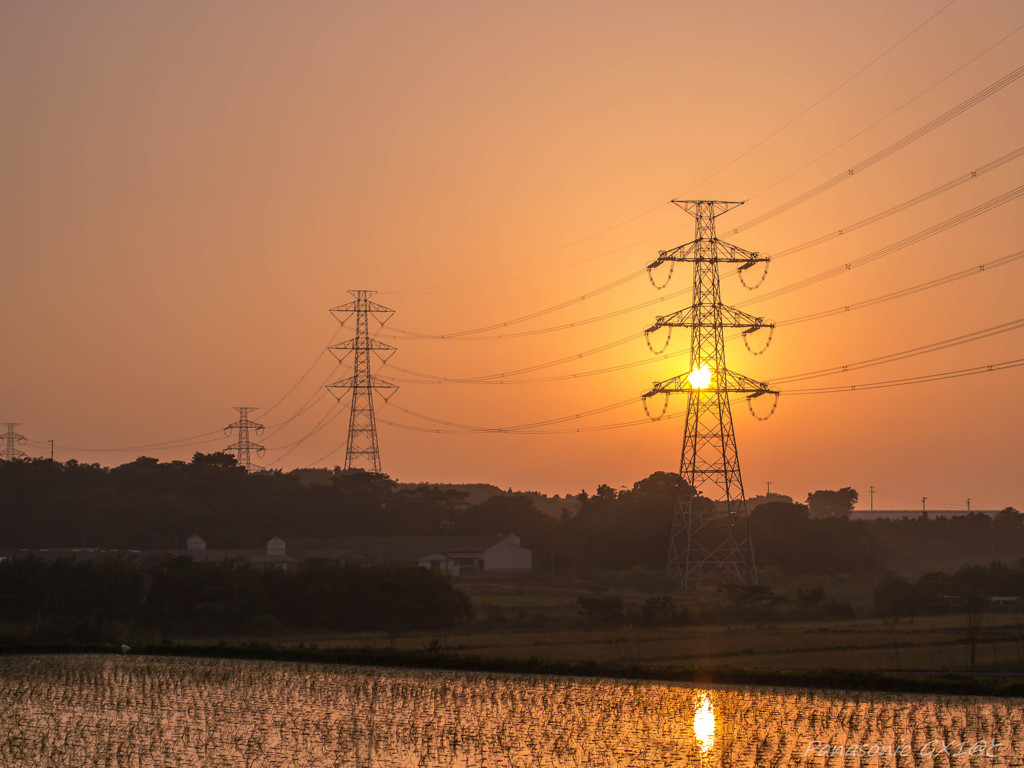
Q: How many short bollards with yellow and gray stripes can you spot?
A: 0